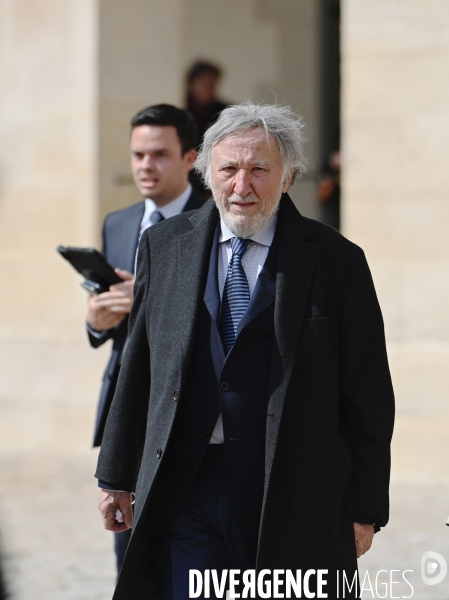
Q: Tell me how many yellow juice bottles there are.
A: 0